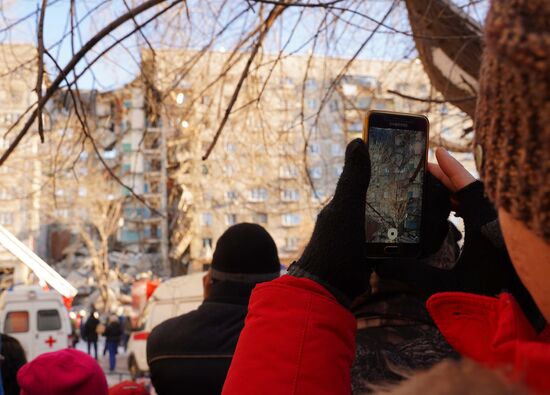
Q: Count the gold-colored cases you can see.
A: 1